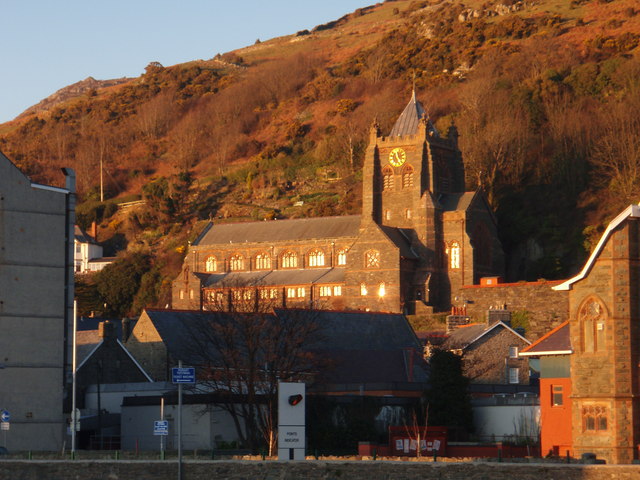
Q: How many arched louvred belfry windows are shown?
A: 2